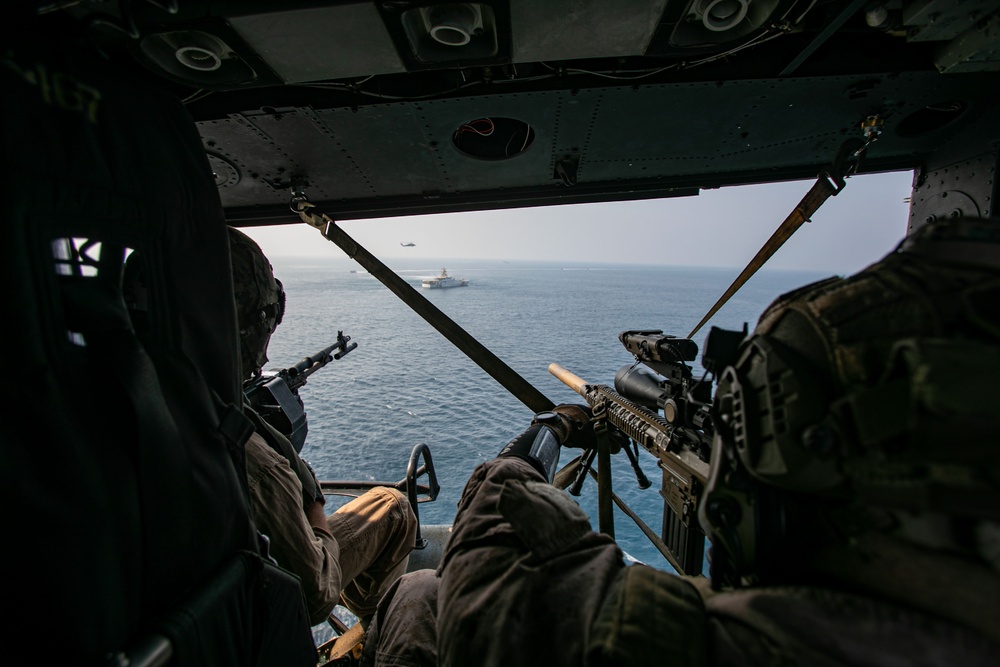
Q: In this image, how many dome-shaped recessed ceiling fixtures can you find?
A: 3